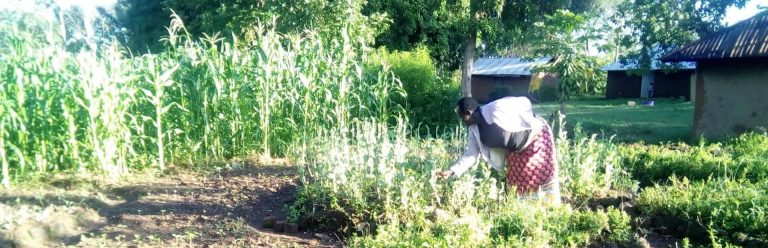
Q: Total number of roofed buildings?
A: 3